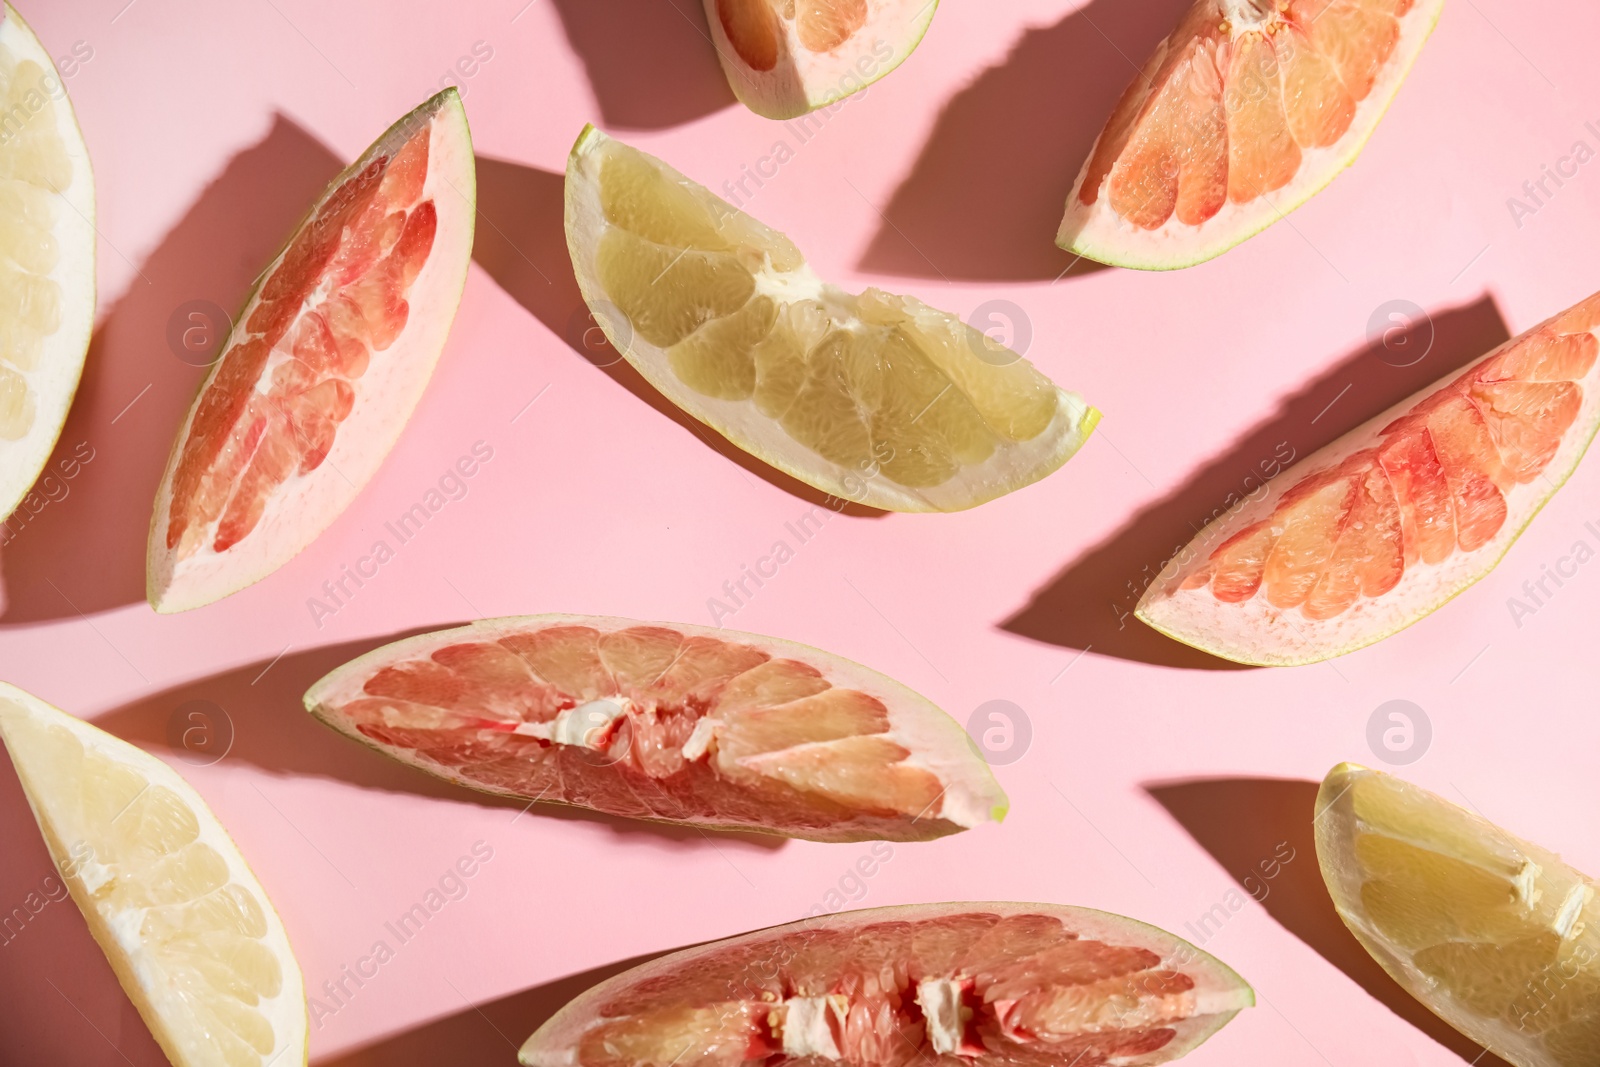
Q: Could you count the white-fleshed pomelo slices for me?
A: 4